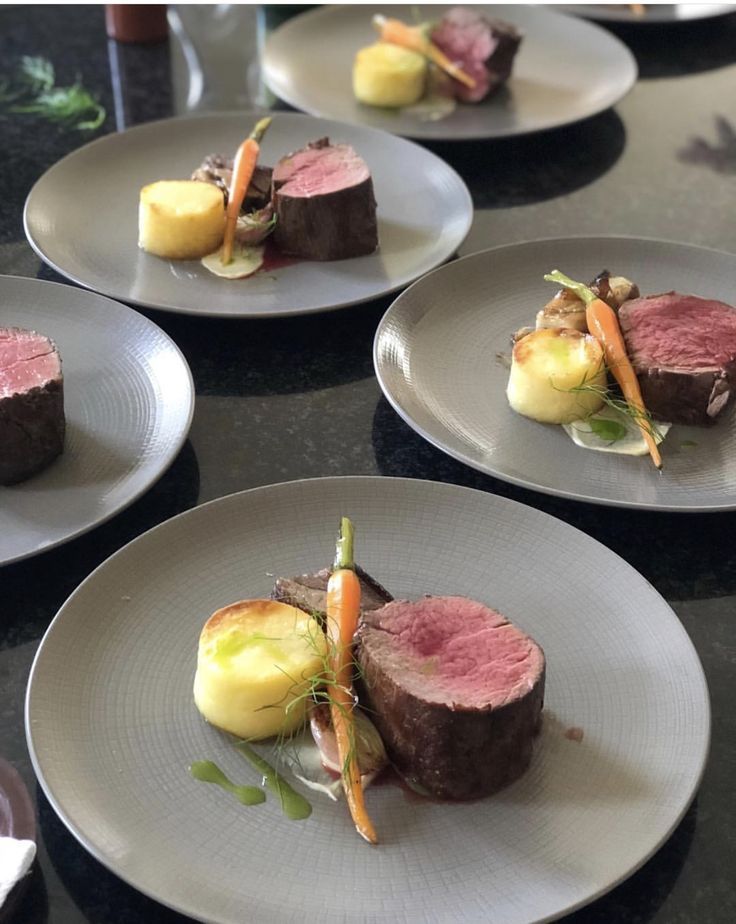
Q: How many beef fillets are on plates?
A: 5